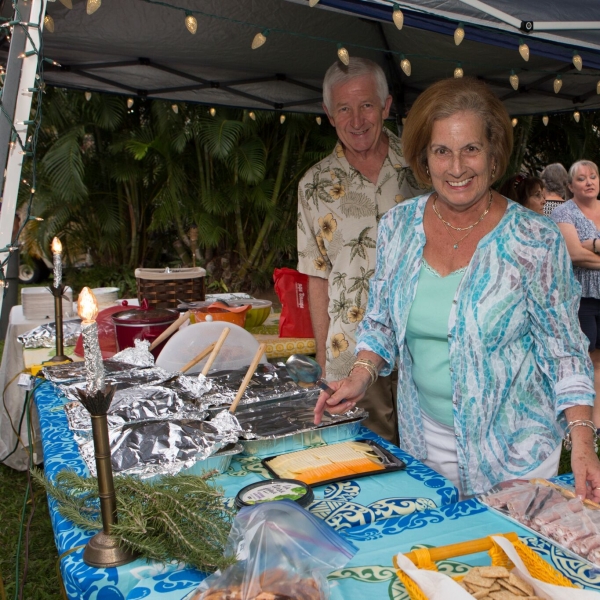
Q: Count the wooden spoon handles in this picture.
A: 4